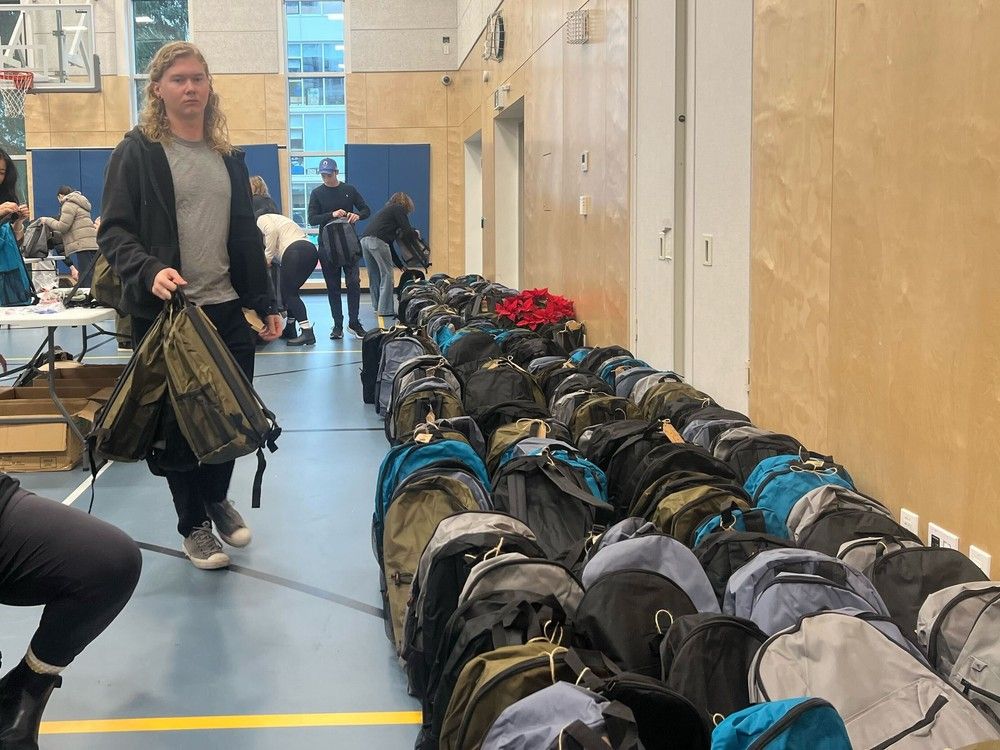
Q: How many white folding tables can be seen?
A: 2